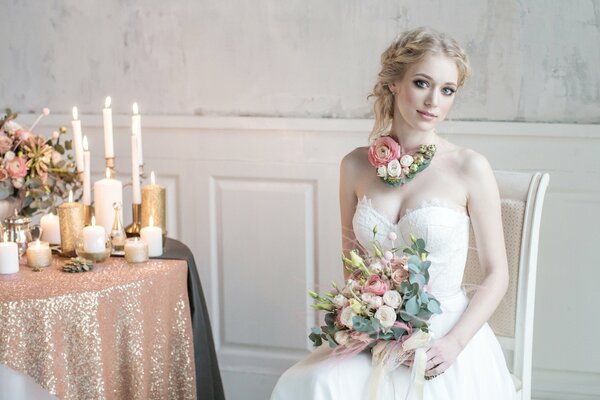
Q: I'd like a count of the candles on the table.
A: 14